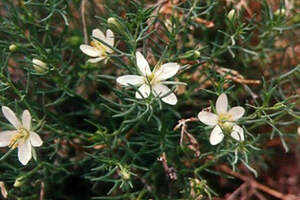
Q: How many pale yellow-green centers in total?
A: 4